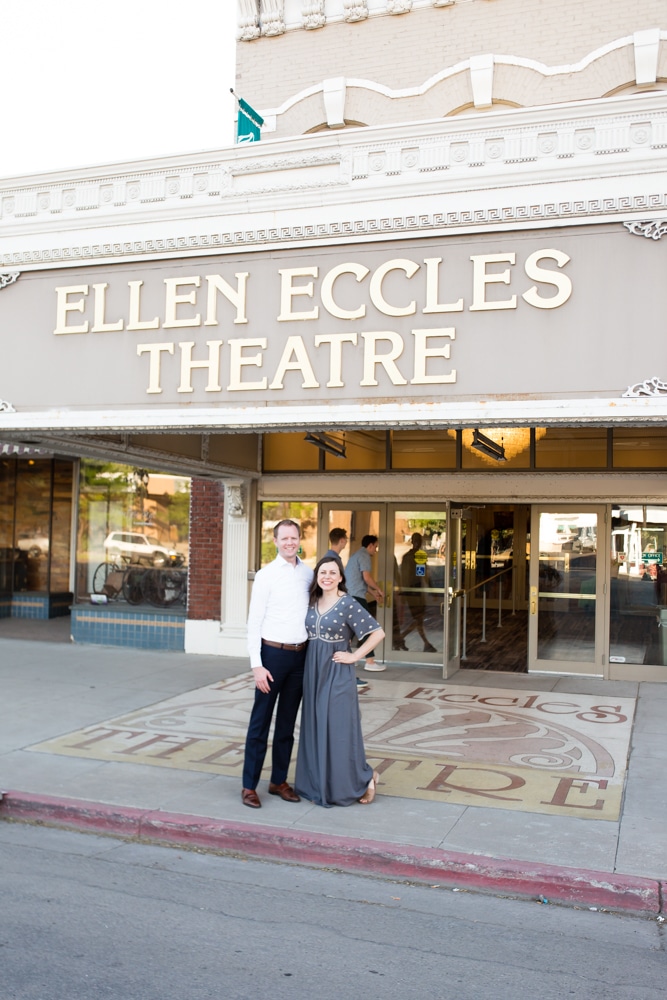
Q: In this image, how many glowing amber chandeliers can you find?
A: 1